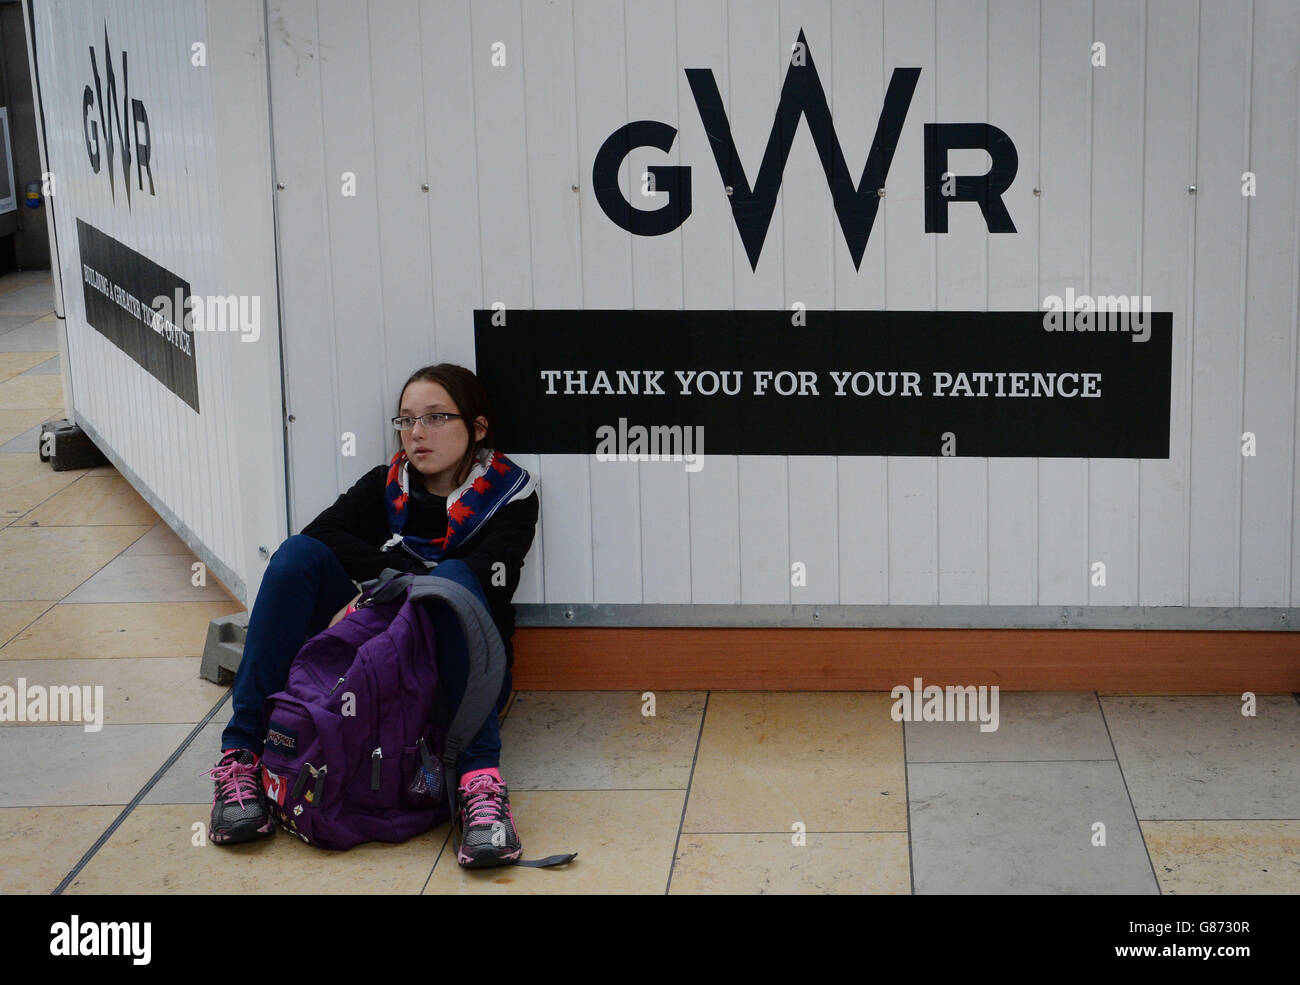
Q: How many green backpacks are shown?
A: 0